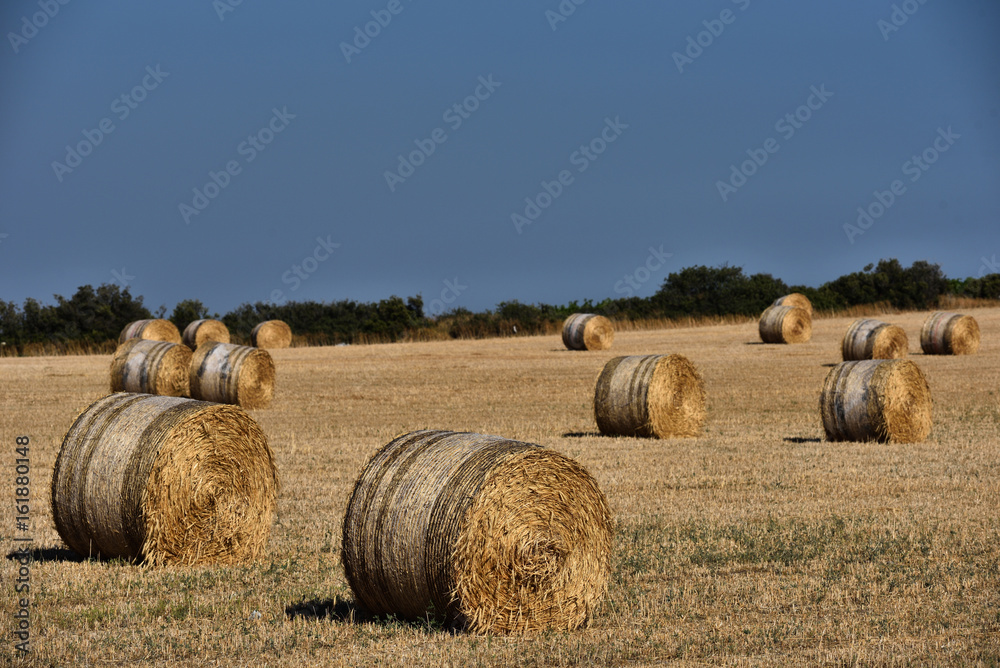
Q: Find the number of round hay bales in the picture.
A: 14